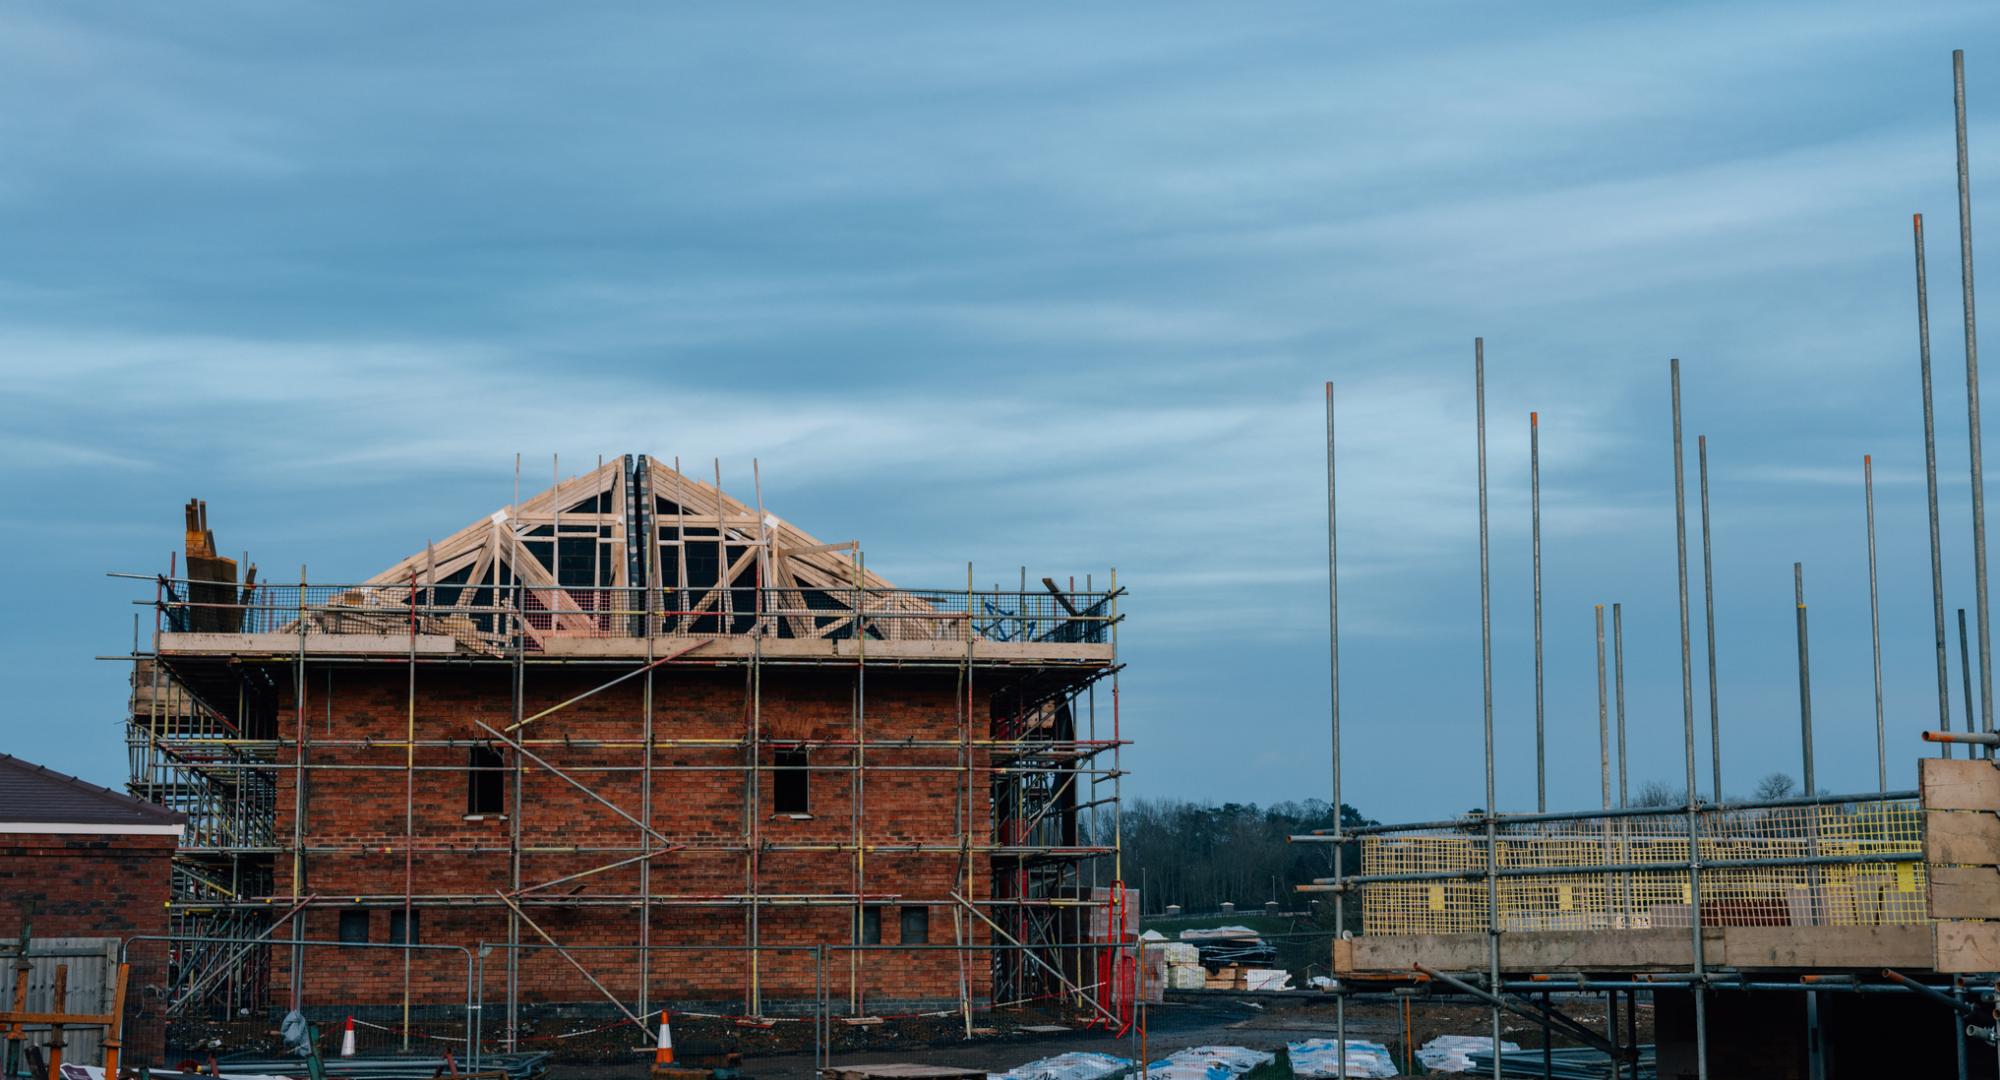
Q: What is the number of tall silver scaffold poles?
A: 12